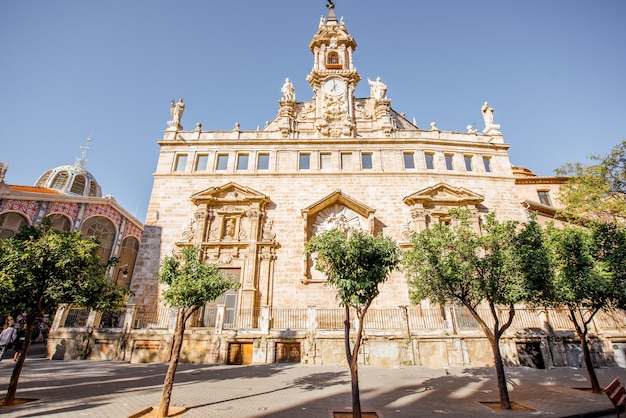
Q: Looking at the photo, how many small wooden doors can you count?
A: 2